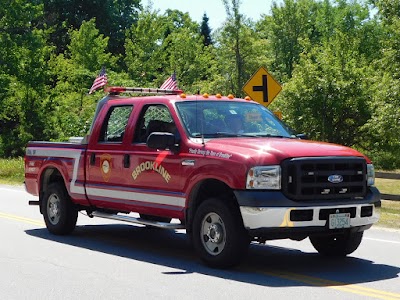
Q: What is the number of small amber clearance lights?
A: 5